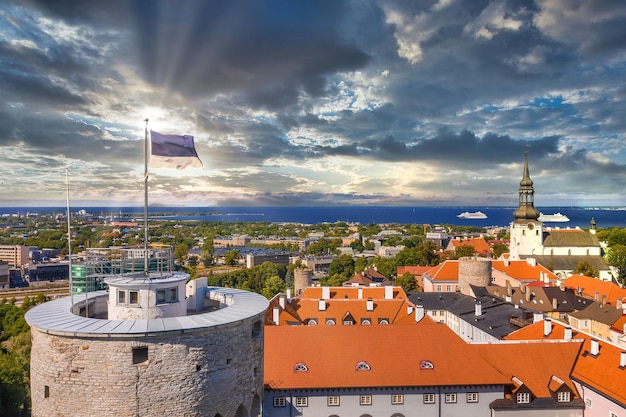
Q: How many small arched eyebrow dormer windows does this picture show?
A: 3